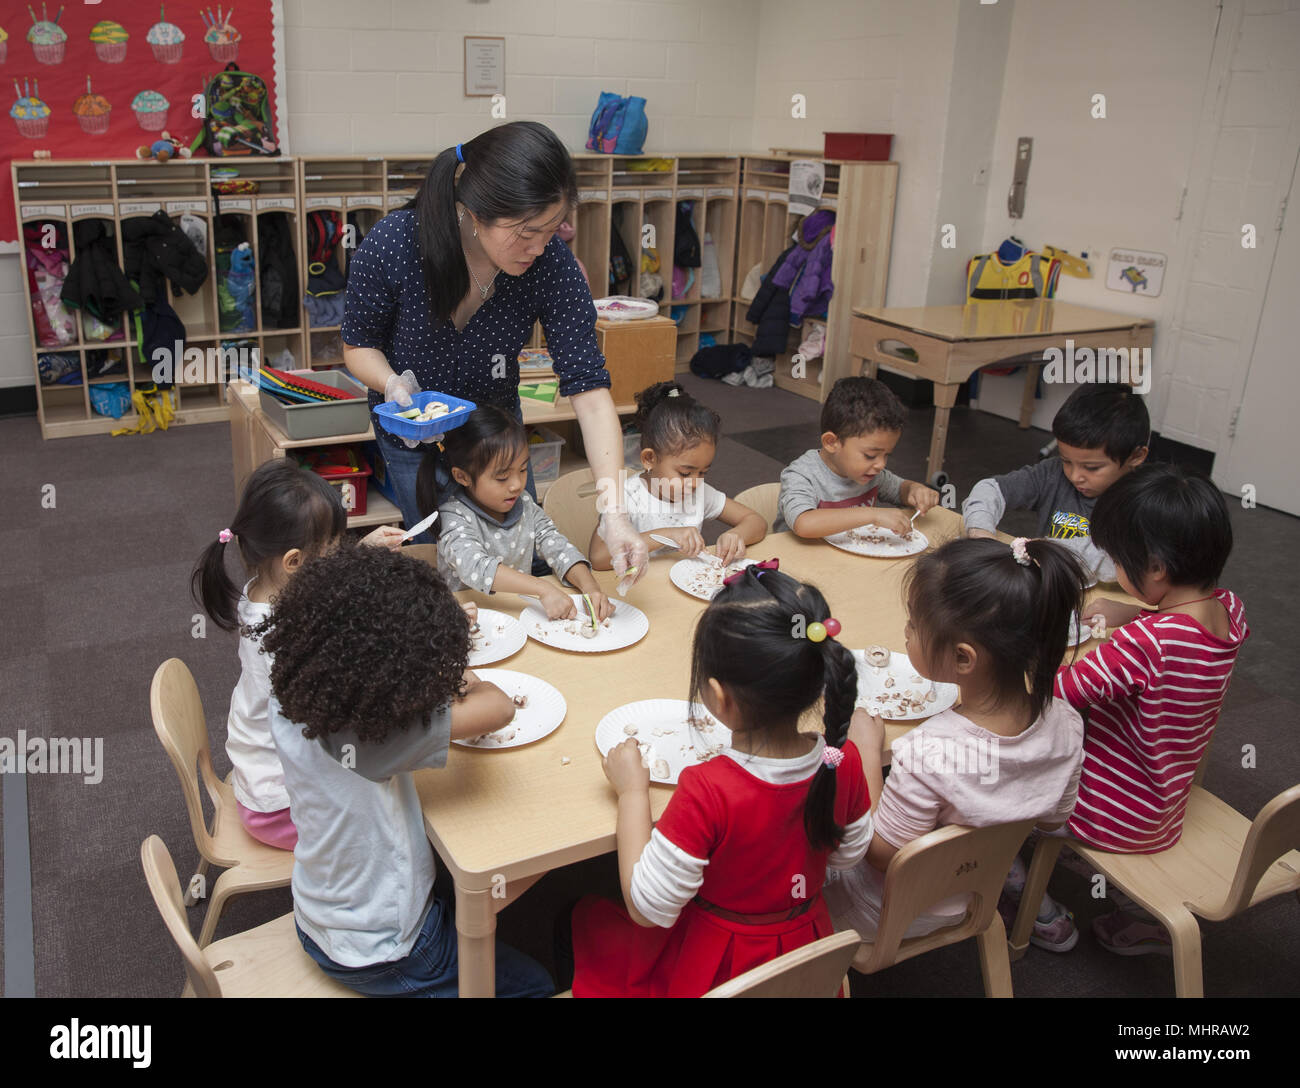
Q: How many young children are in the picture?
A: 9